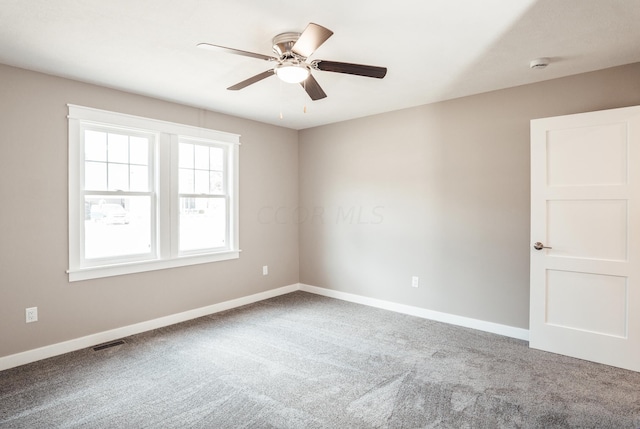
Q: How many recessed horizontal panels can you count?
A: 3